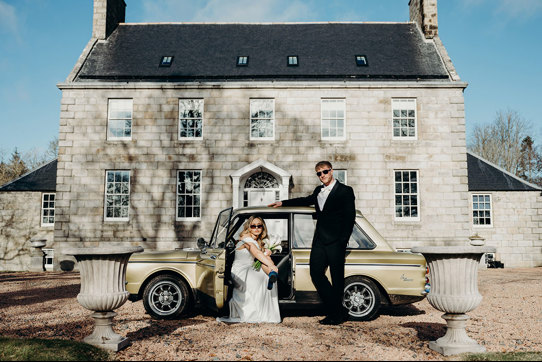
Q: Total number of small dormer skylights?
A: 4